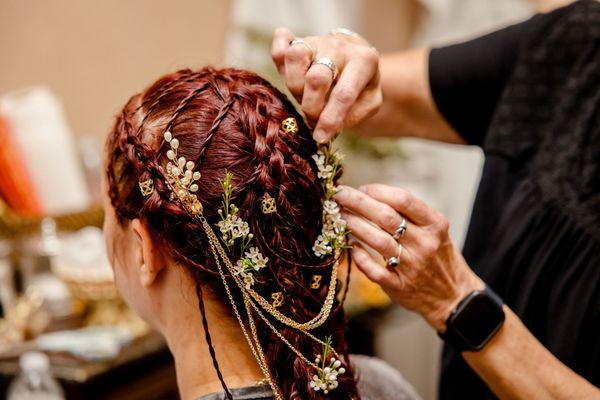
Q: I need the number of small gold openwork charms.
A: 5